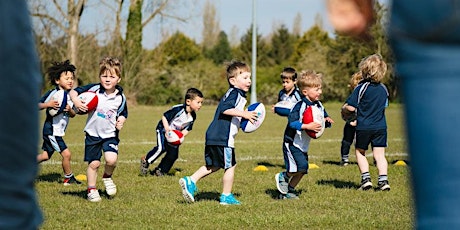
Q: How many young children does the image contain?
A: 8